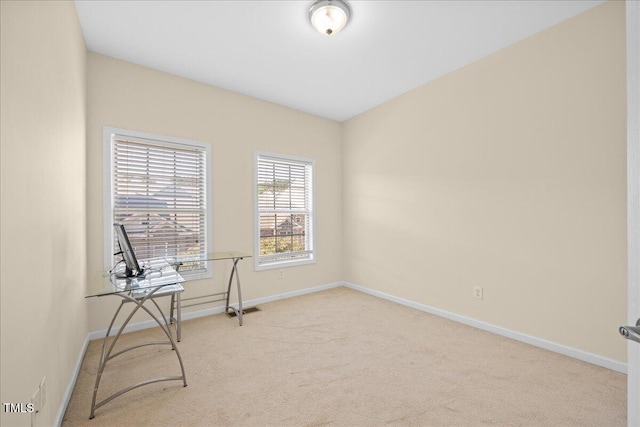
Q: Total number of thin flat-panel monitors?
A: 1